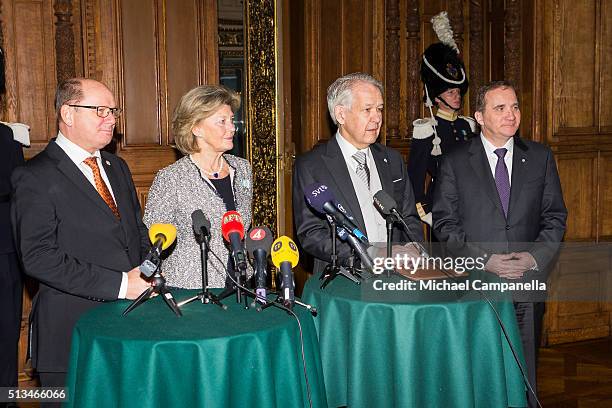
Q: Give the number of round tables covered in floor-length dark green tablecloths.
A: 2